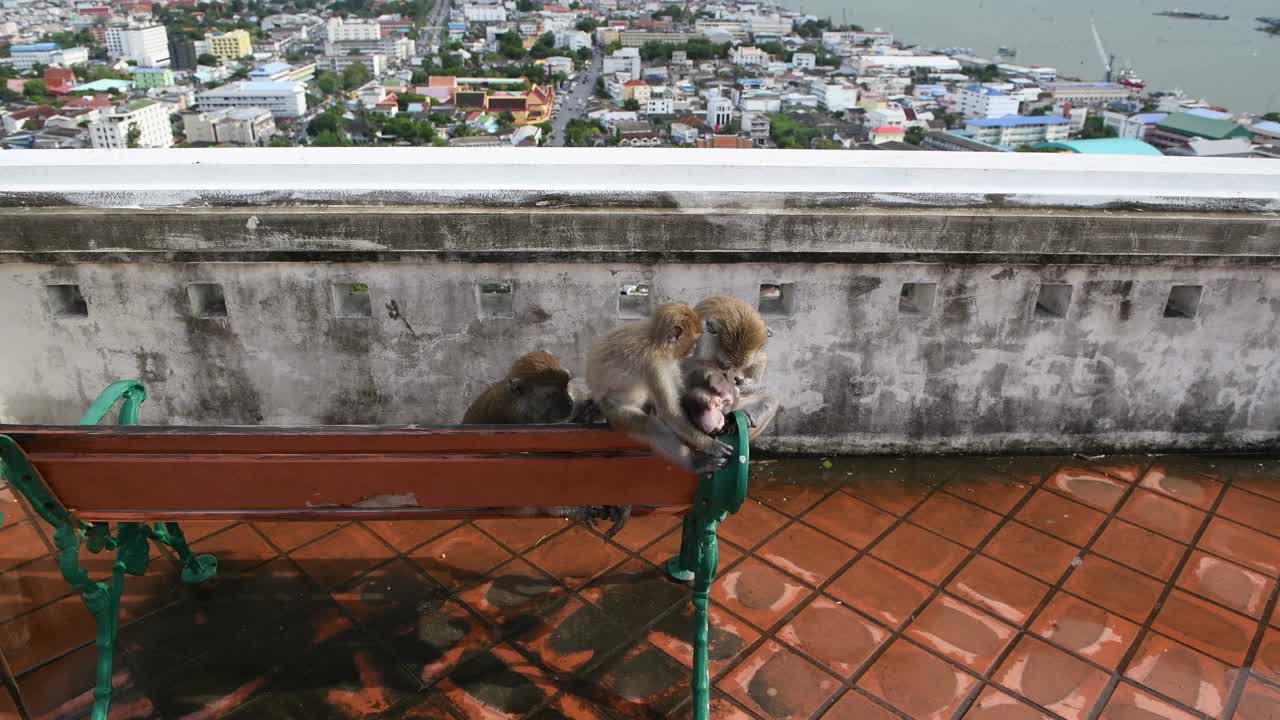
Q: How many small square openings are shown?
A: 9